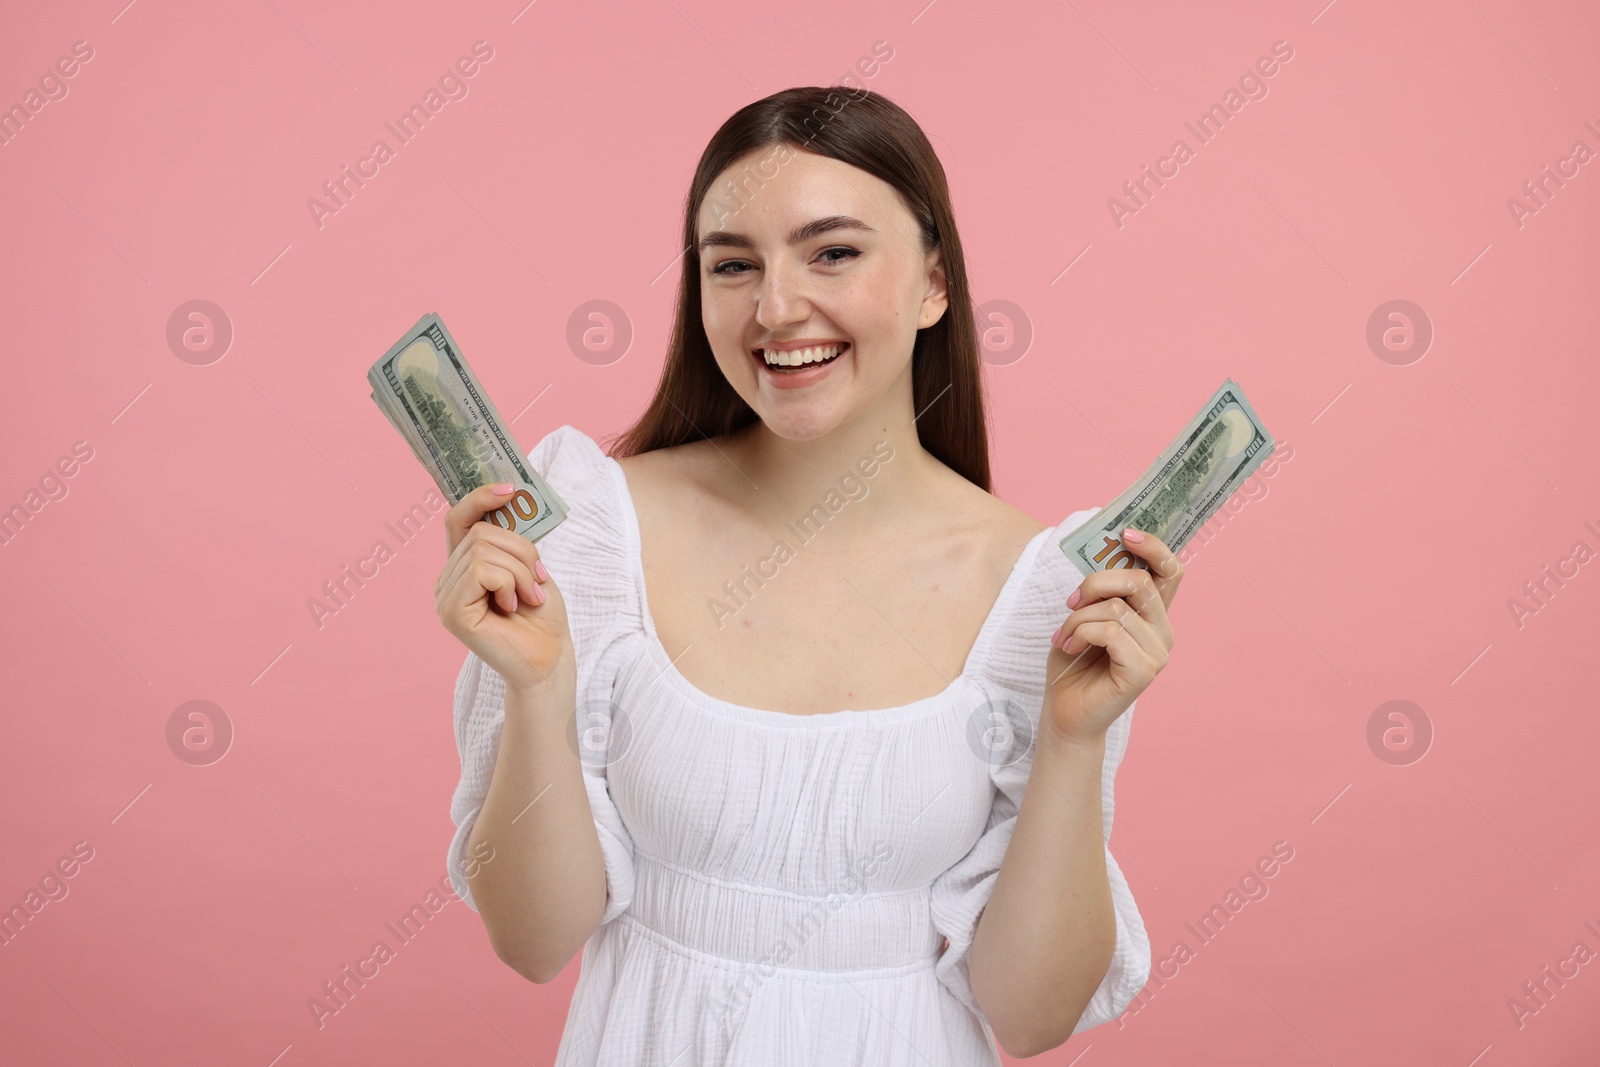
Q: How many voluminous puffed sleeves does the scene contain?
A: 2